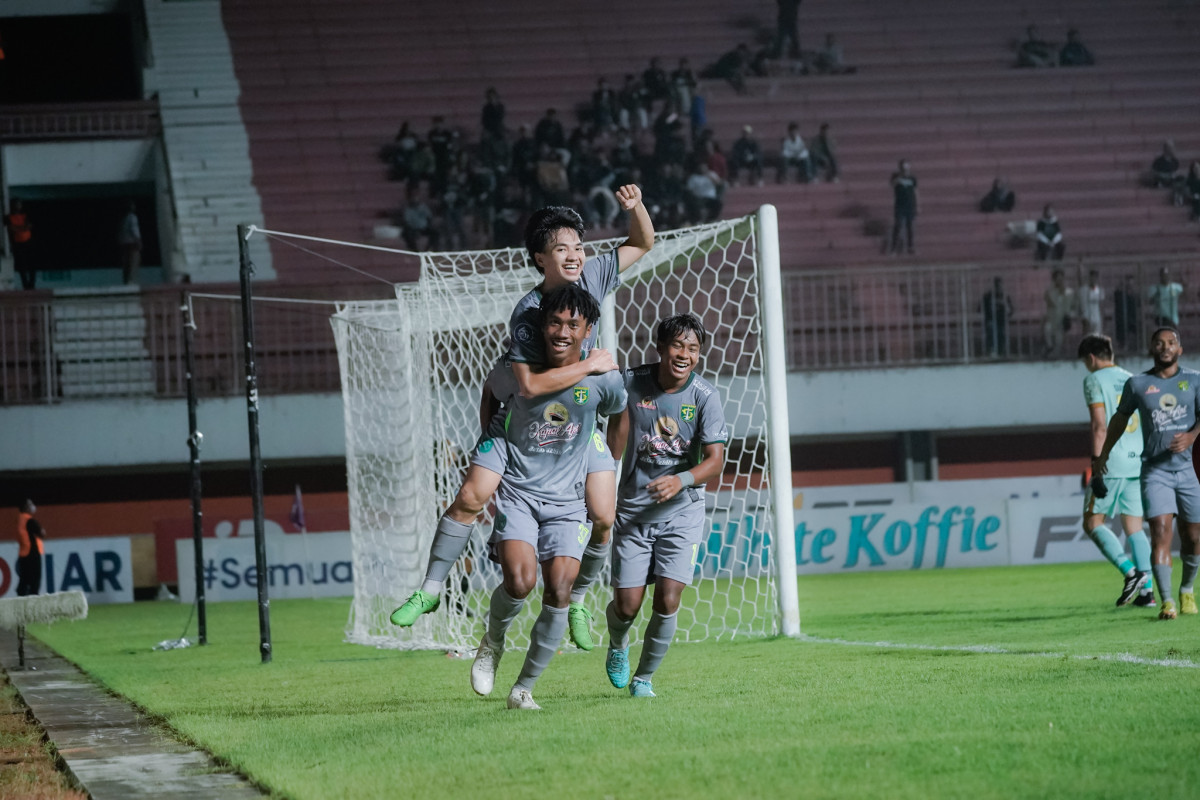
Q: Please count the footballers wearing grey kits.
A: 4